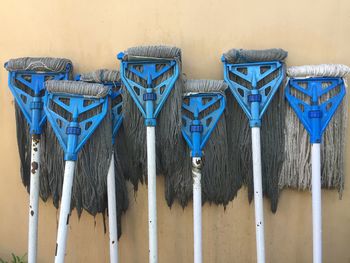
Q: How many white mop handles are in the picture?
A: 7